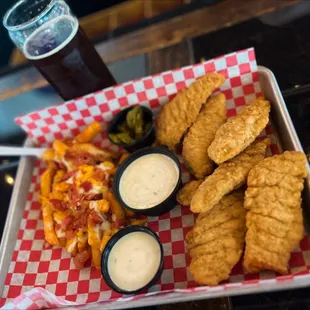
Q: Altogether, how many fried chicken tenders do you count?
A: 7